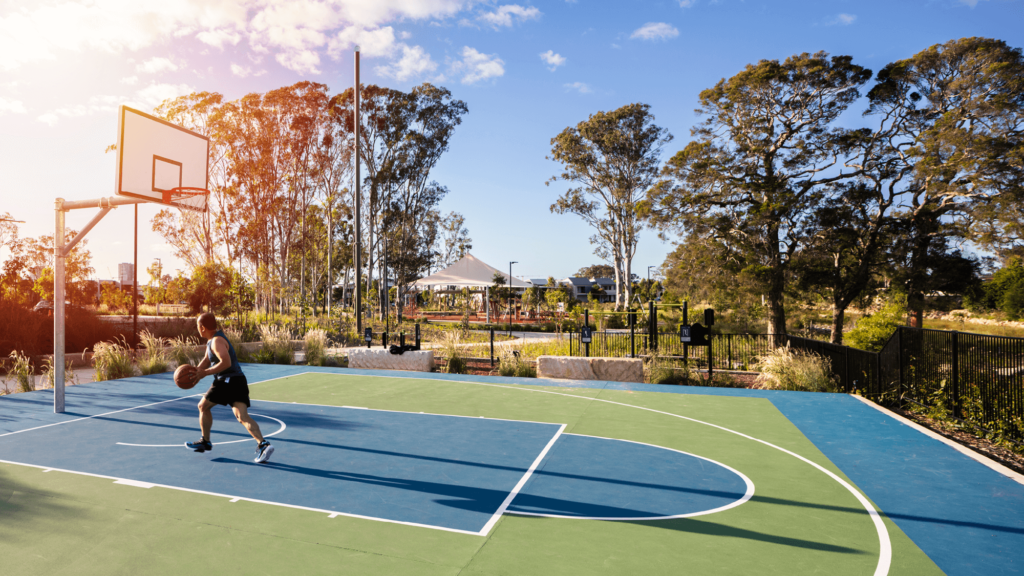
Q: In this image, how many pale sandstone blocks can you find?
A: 2